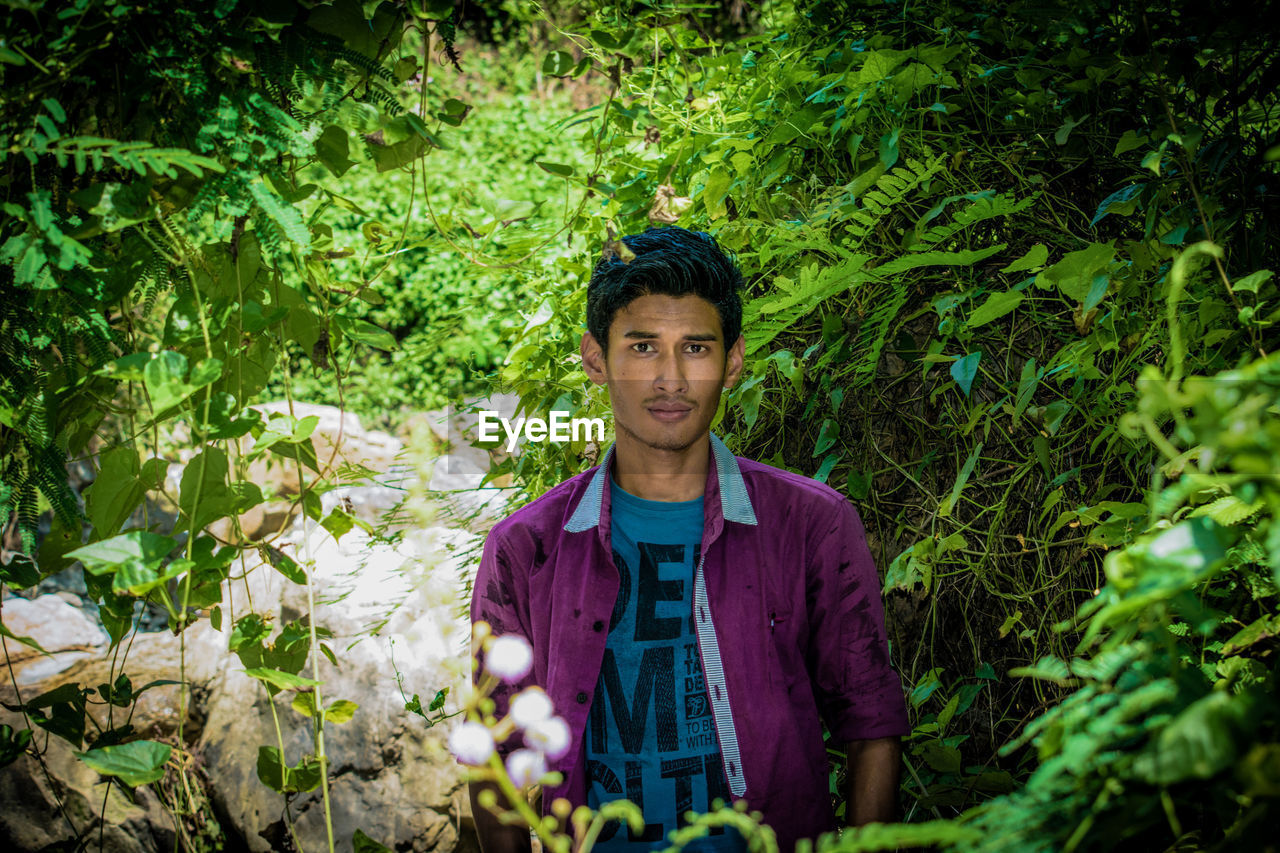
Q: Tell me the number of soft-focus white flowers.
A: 5